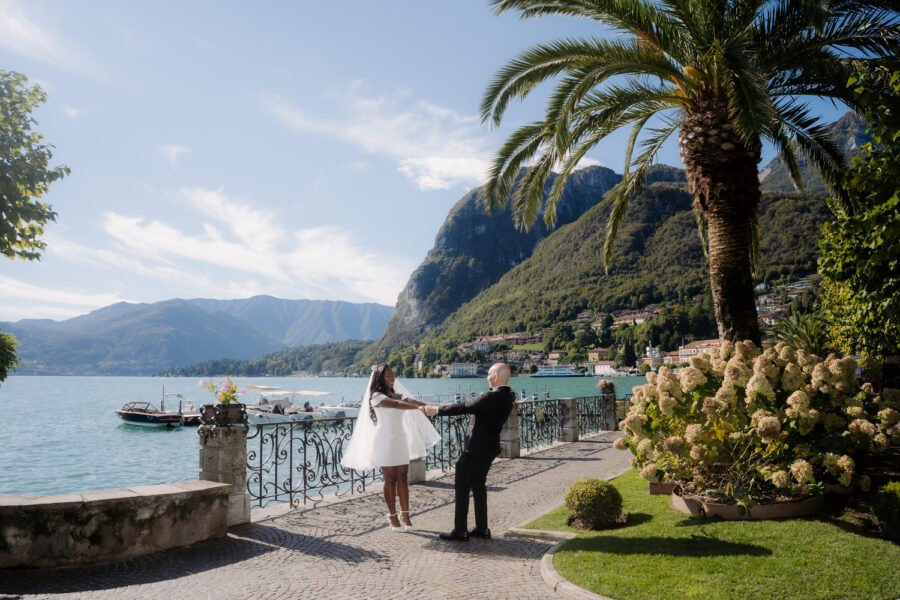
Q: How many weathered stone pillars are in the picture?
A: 5